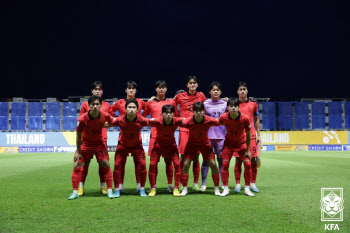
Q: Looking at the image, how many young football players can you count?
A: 11